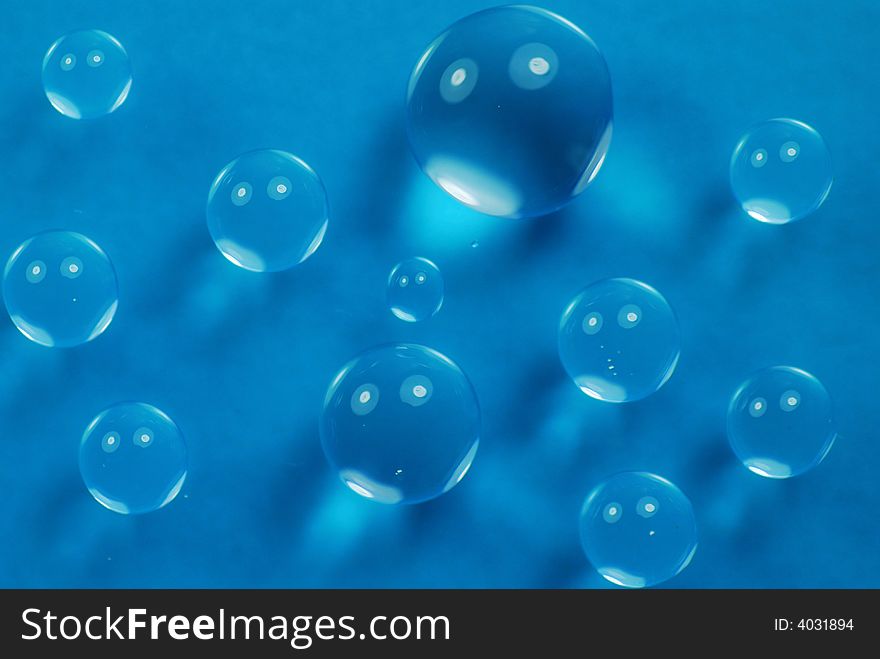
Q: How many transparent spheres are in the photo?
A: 11